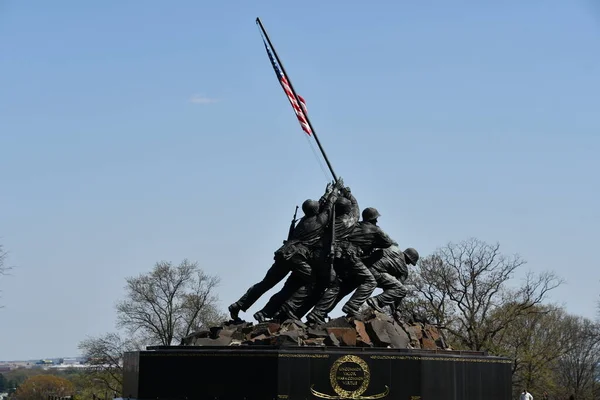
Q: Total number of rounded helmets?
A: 4